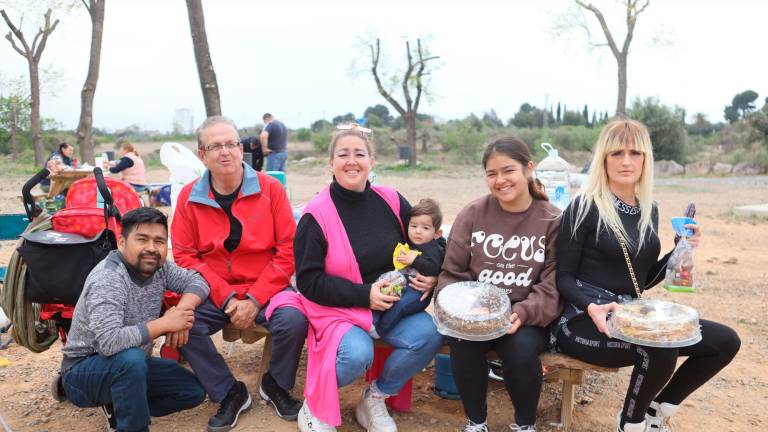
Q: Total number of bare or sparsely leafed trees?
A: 5